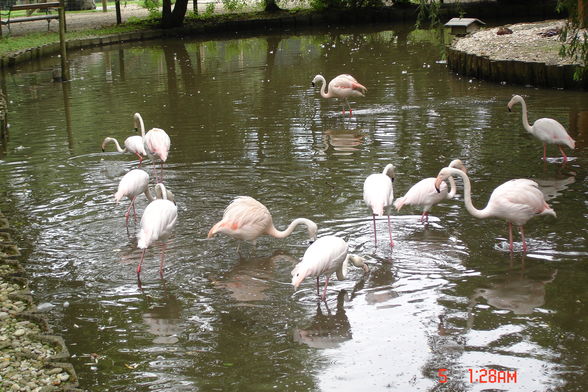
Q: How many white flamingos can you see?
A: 11